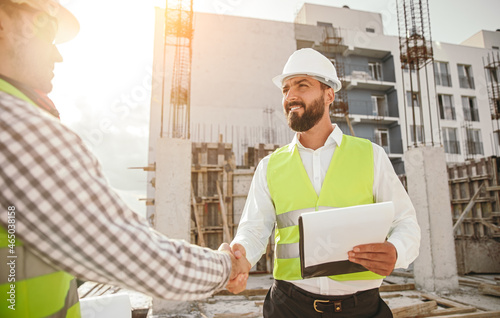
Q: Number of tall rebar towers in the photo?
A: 4